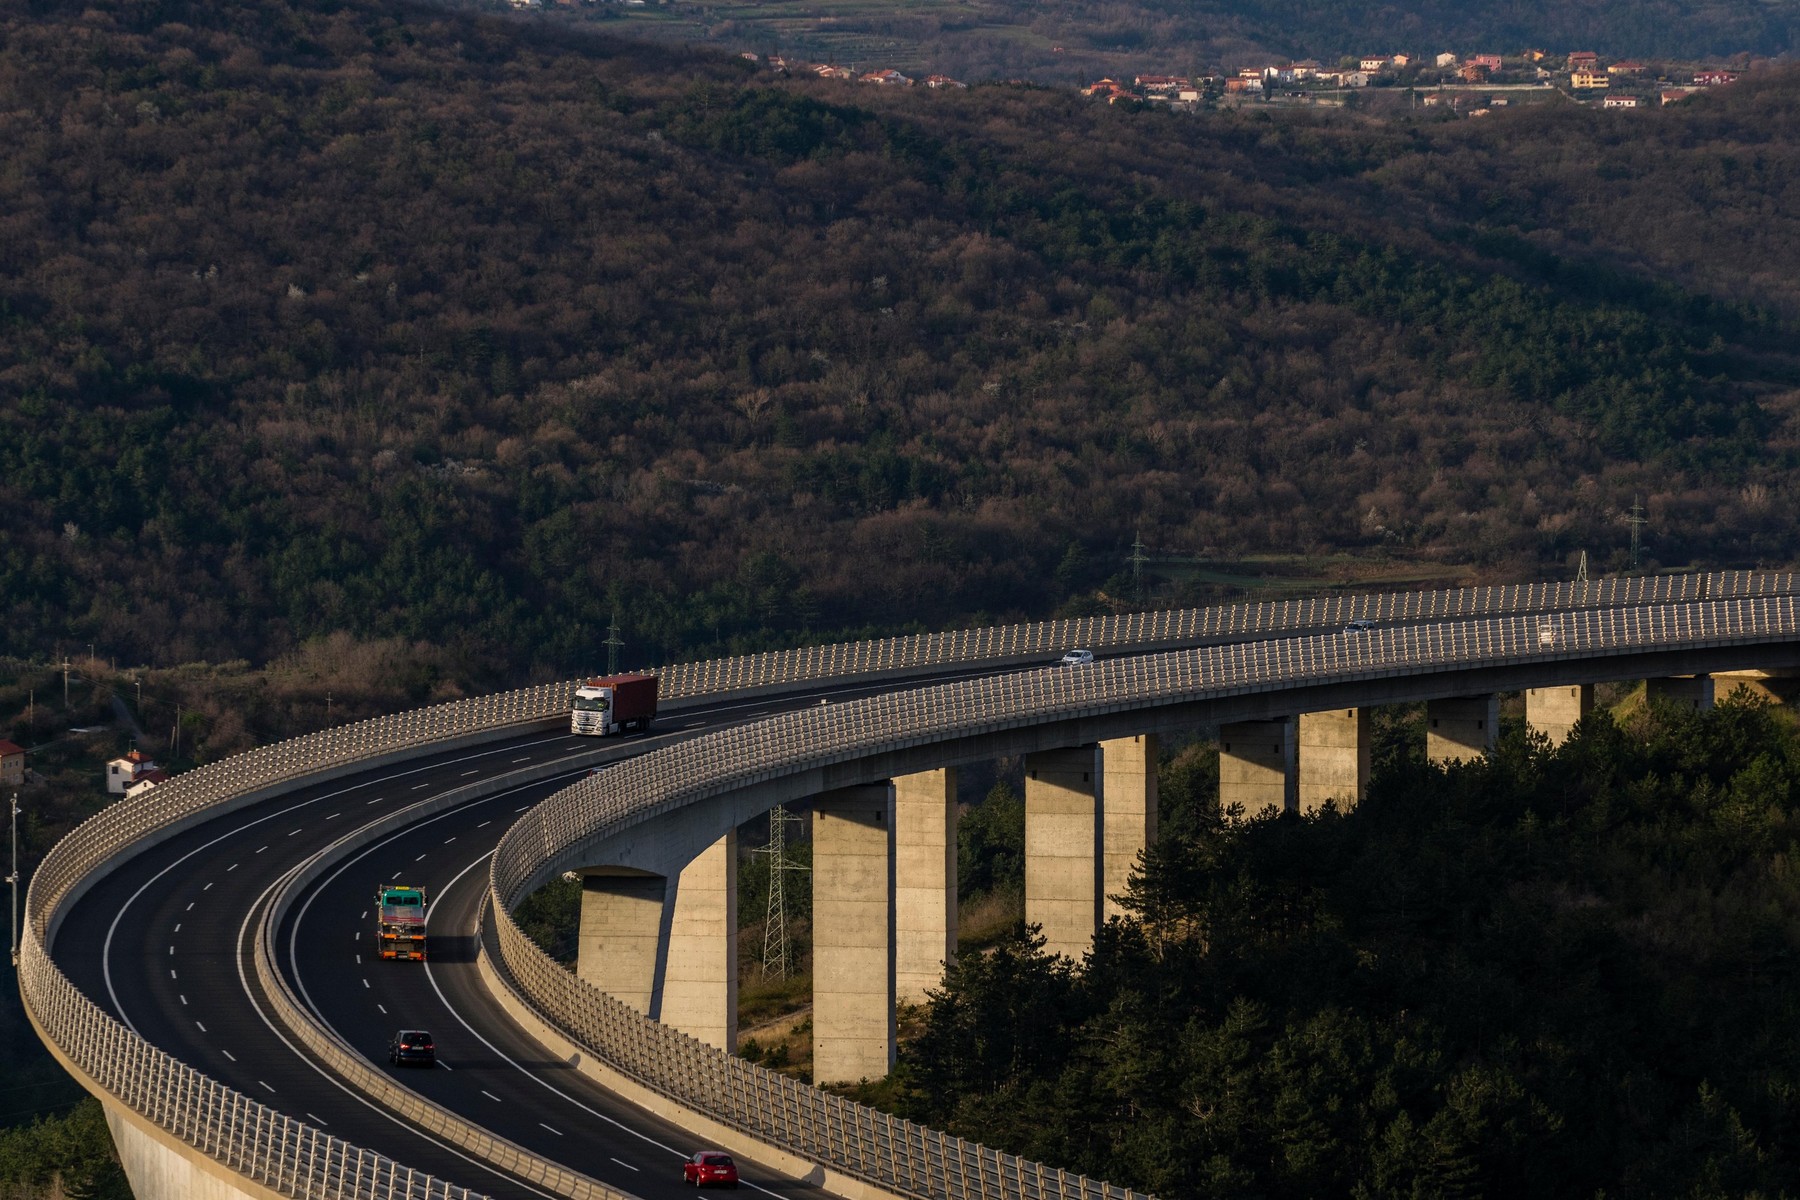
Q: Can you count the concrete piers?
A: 11